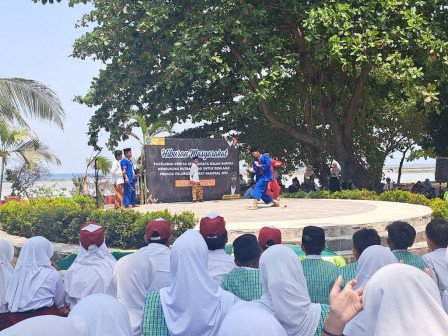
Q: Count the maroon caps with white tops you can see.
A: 4